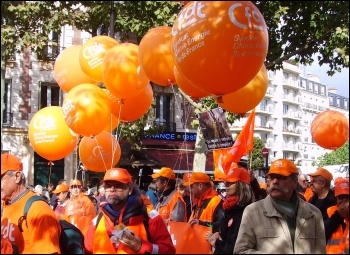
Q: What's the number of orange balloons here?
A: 13